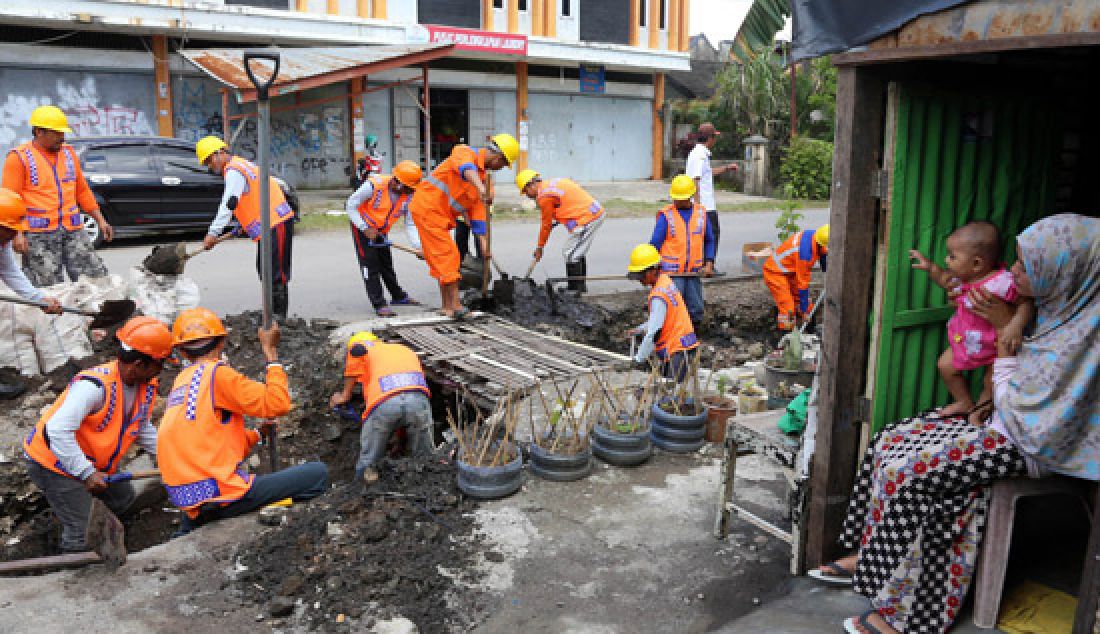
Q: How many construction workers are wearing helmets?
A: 12